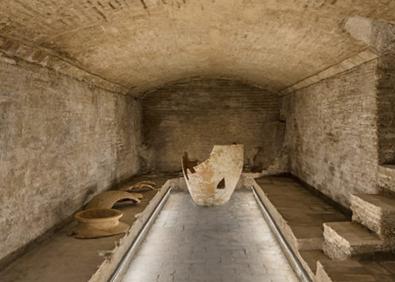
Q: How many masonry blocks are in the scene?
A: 3